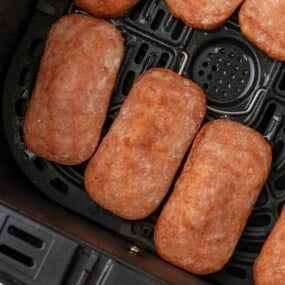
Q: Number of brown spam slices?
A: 7